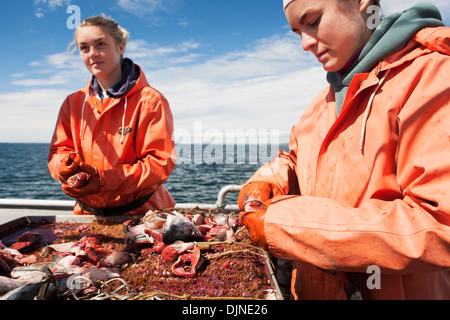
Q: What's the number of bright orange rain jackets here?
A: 2